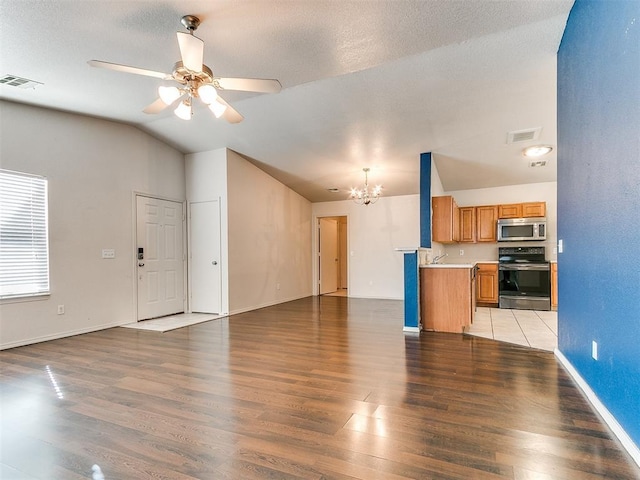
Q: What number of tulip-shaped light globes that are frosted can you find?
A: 4